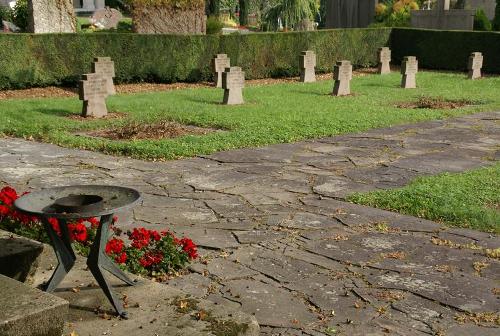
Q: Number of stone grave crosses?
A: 9